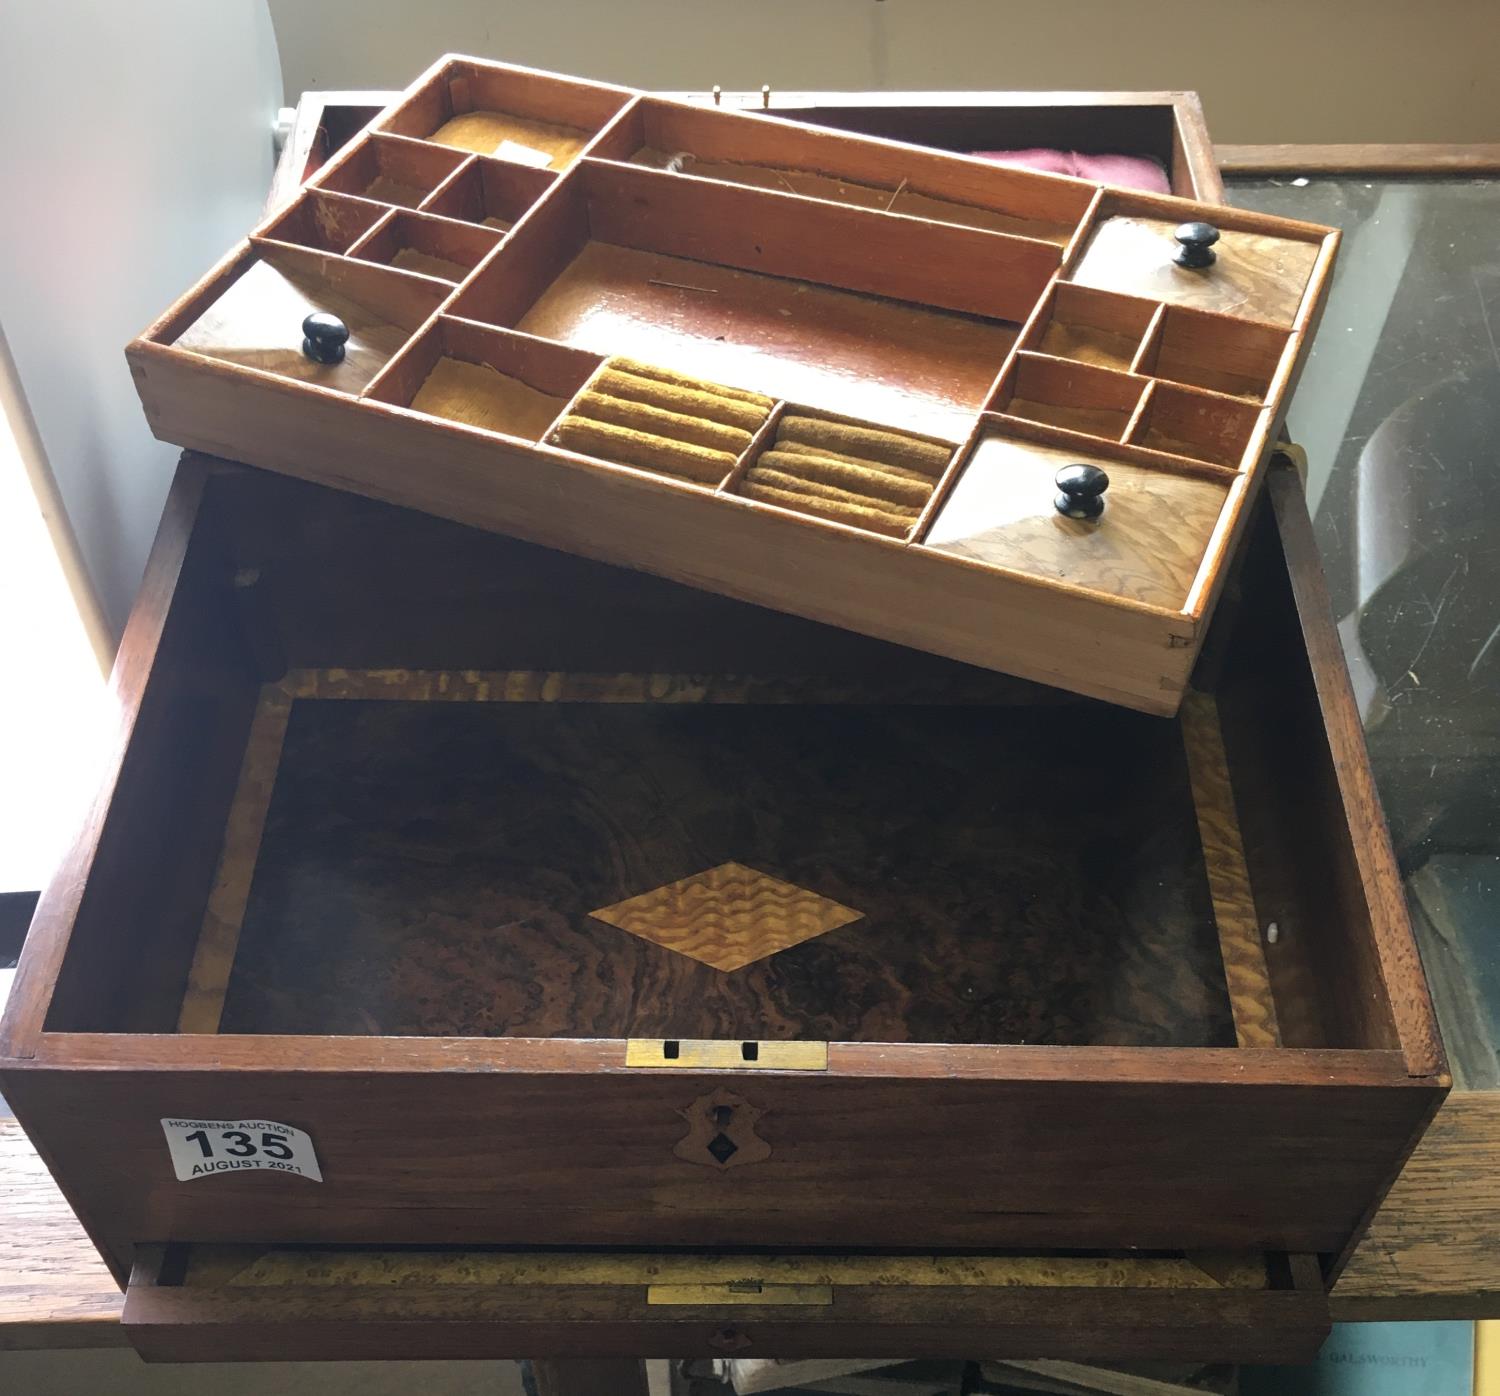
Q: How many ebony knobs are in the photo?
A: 3